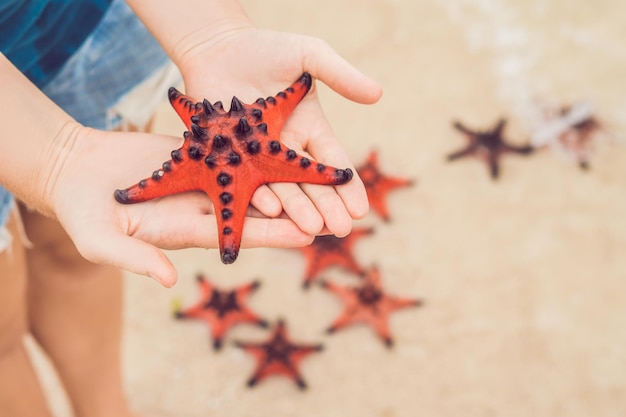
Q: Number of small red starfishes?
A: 5